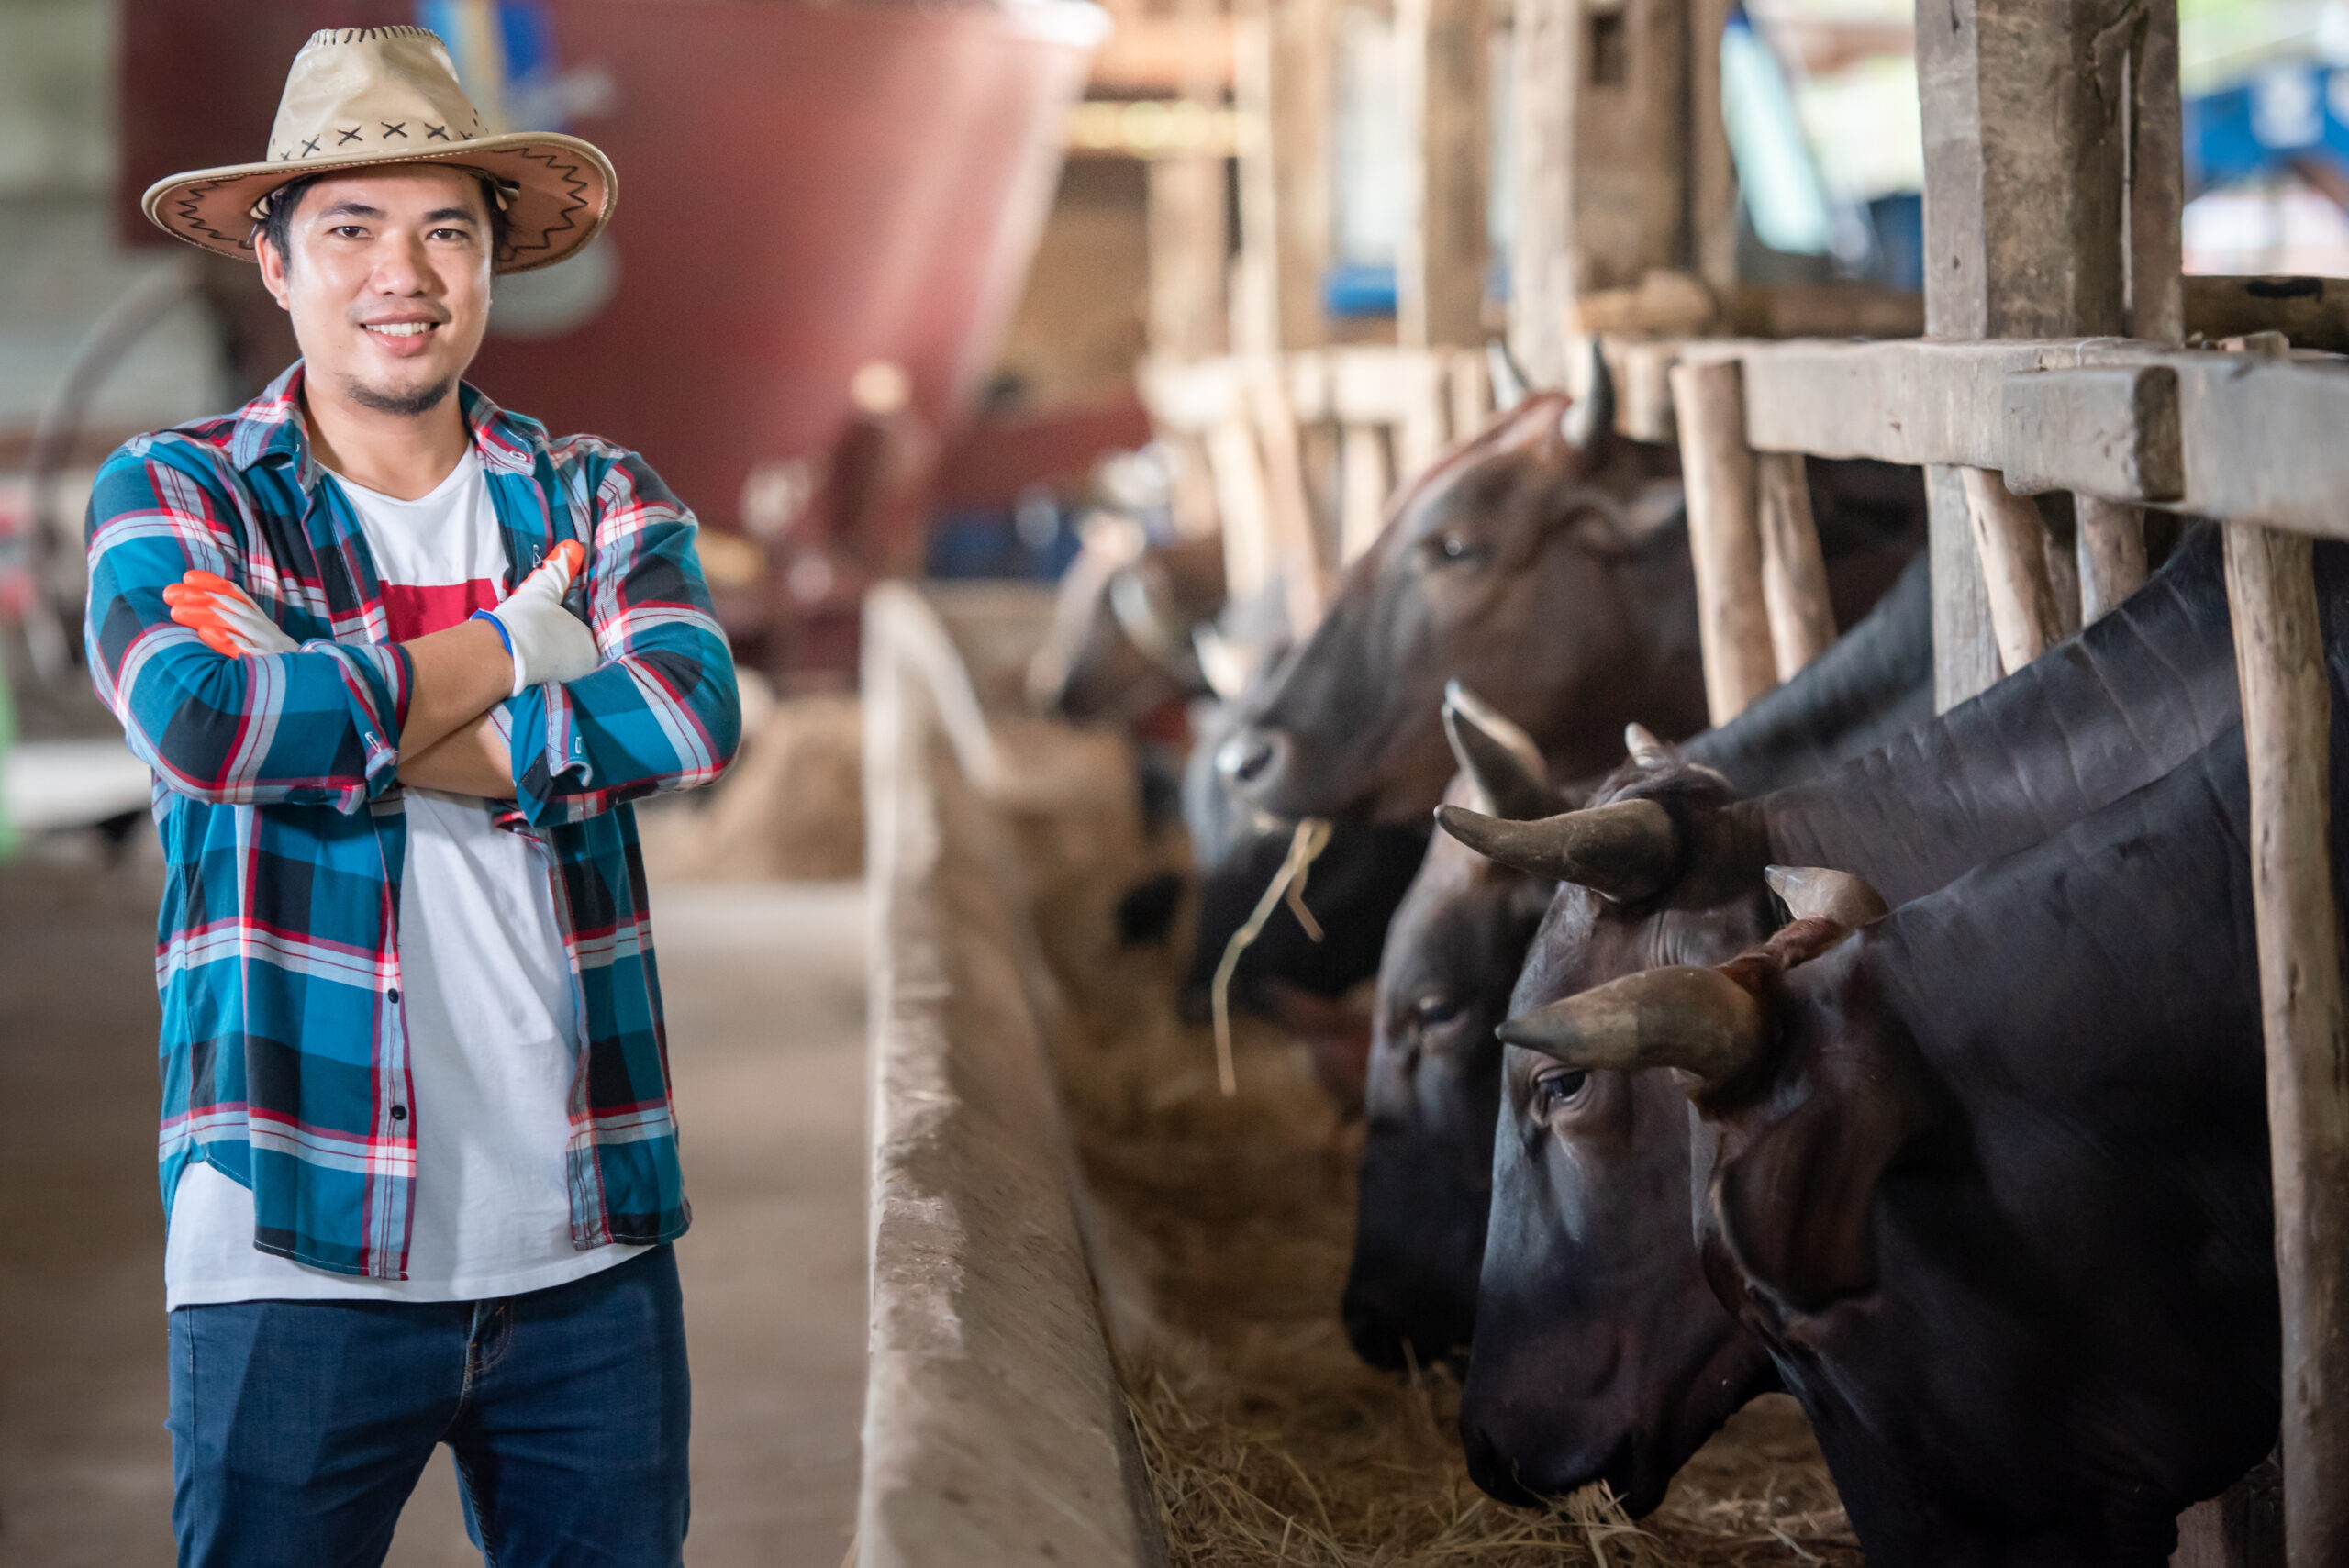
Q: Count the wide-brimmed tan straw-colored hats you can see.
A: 1